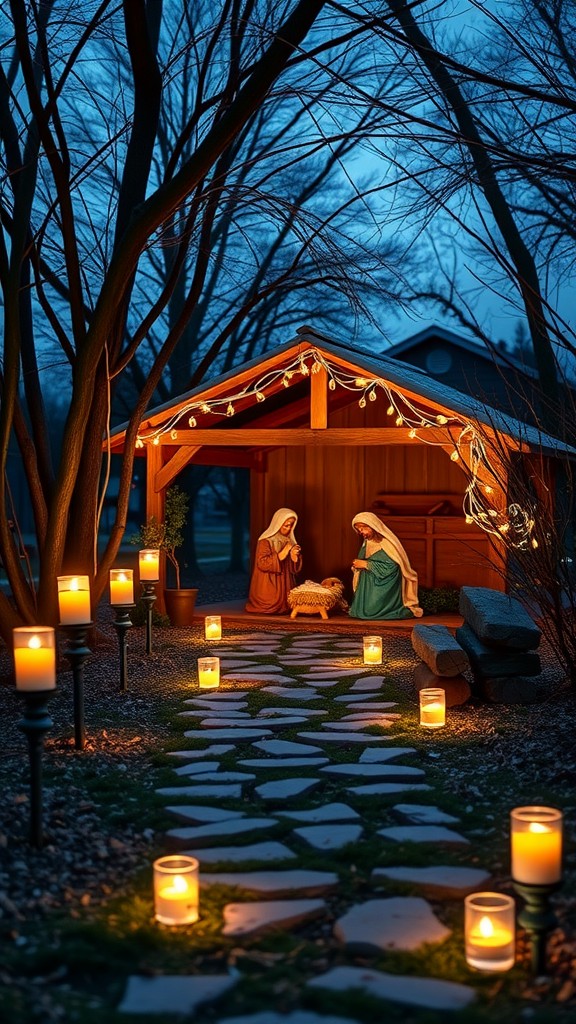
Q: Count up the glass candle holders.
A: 11